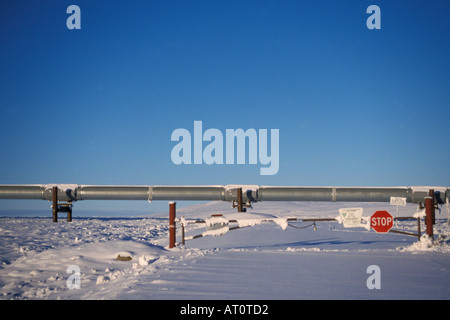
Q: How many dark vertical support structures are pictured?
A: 3